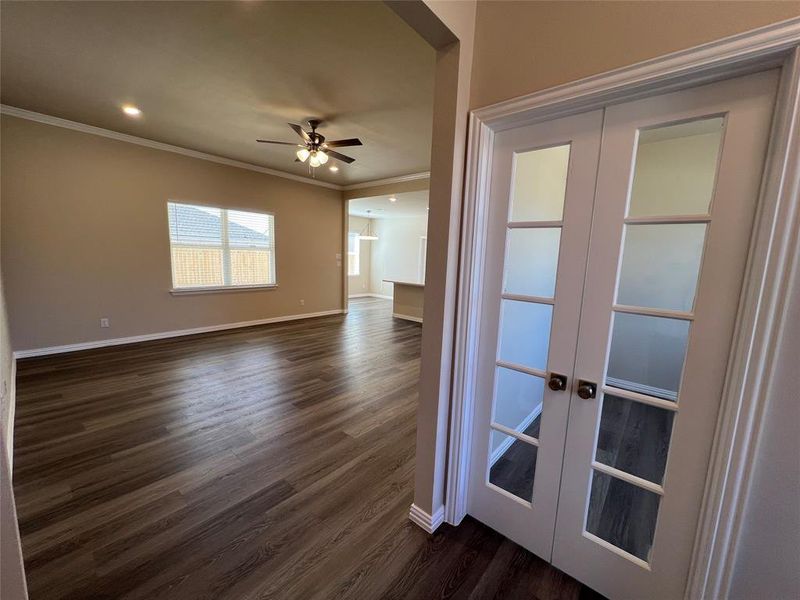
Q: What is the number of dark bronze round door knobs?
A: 2